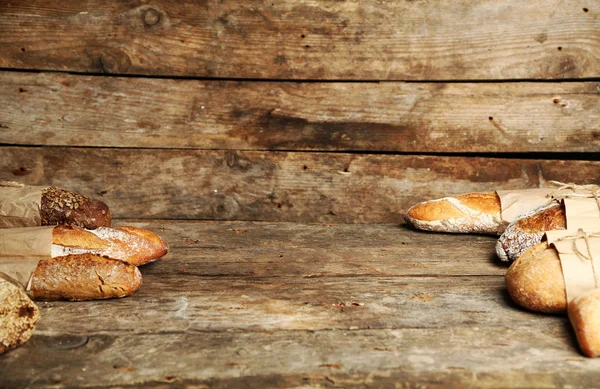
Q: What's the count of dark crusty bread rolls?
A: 1